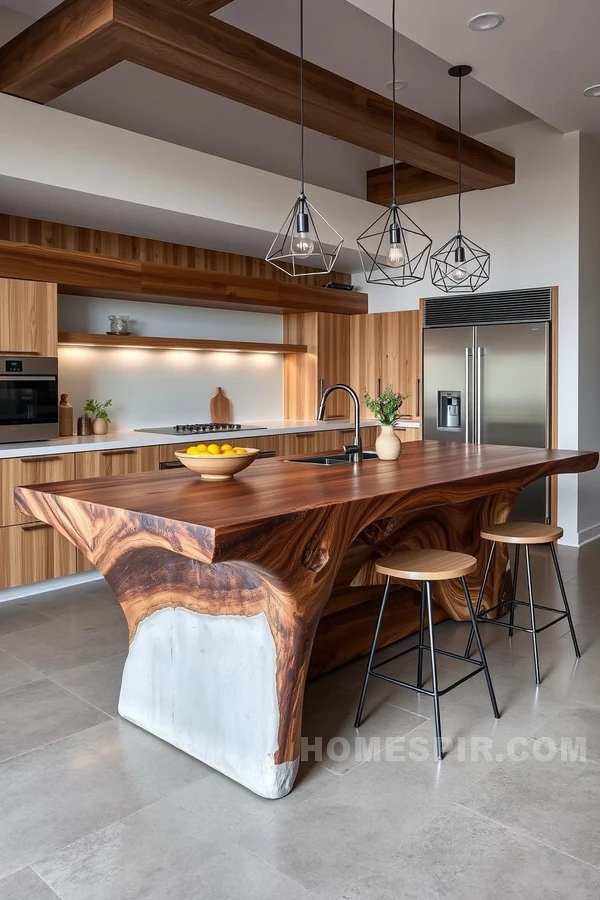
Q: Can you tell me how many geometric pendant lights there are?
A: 3